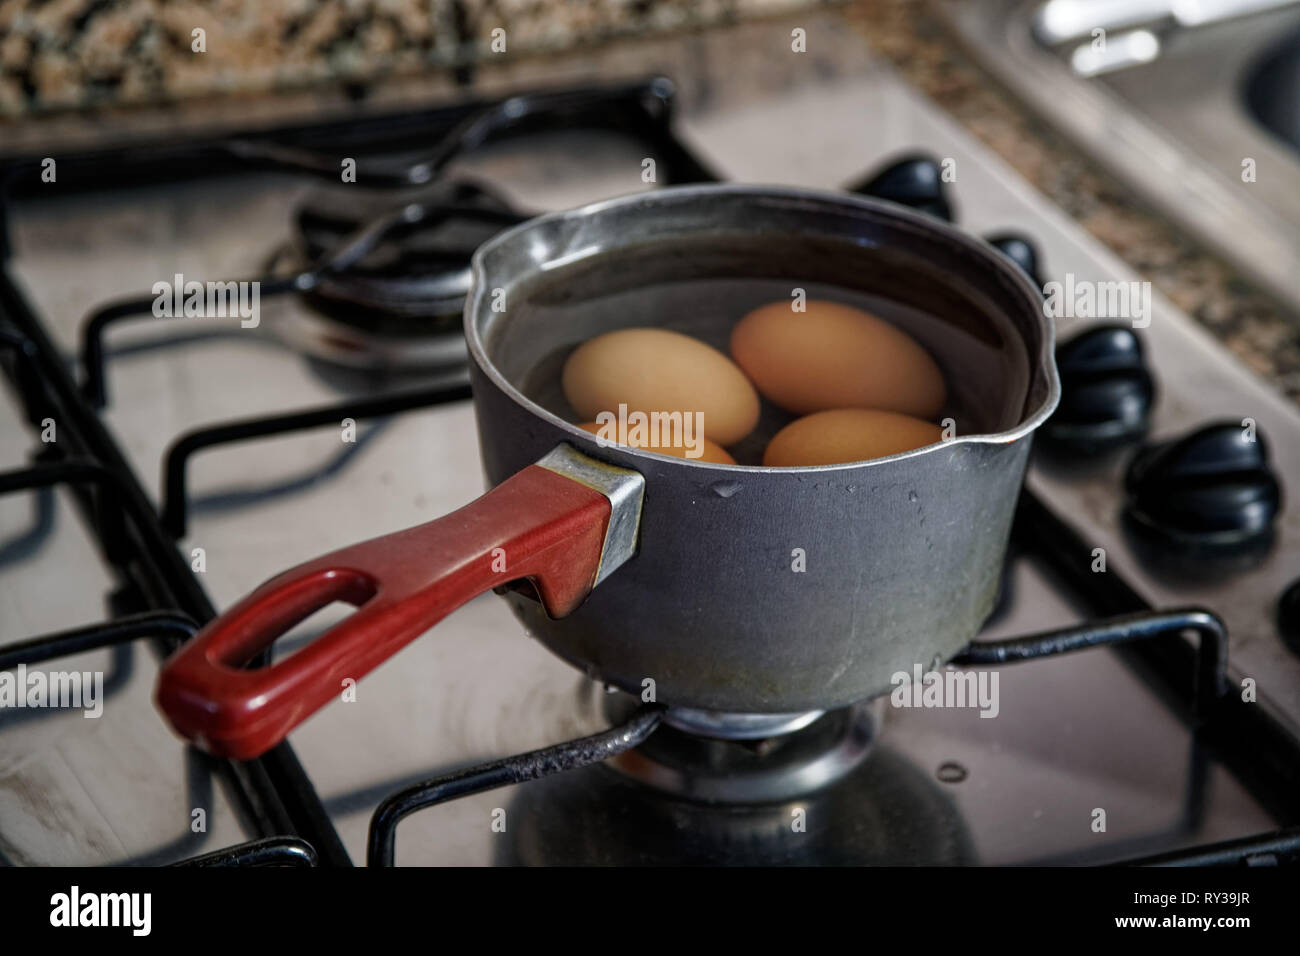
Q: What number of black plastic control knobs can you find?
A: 5